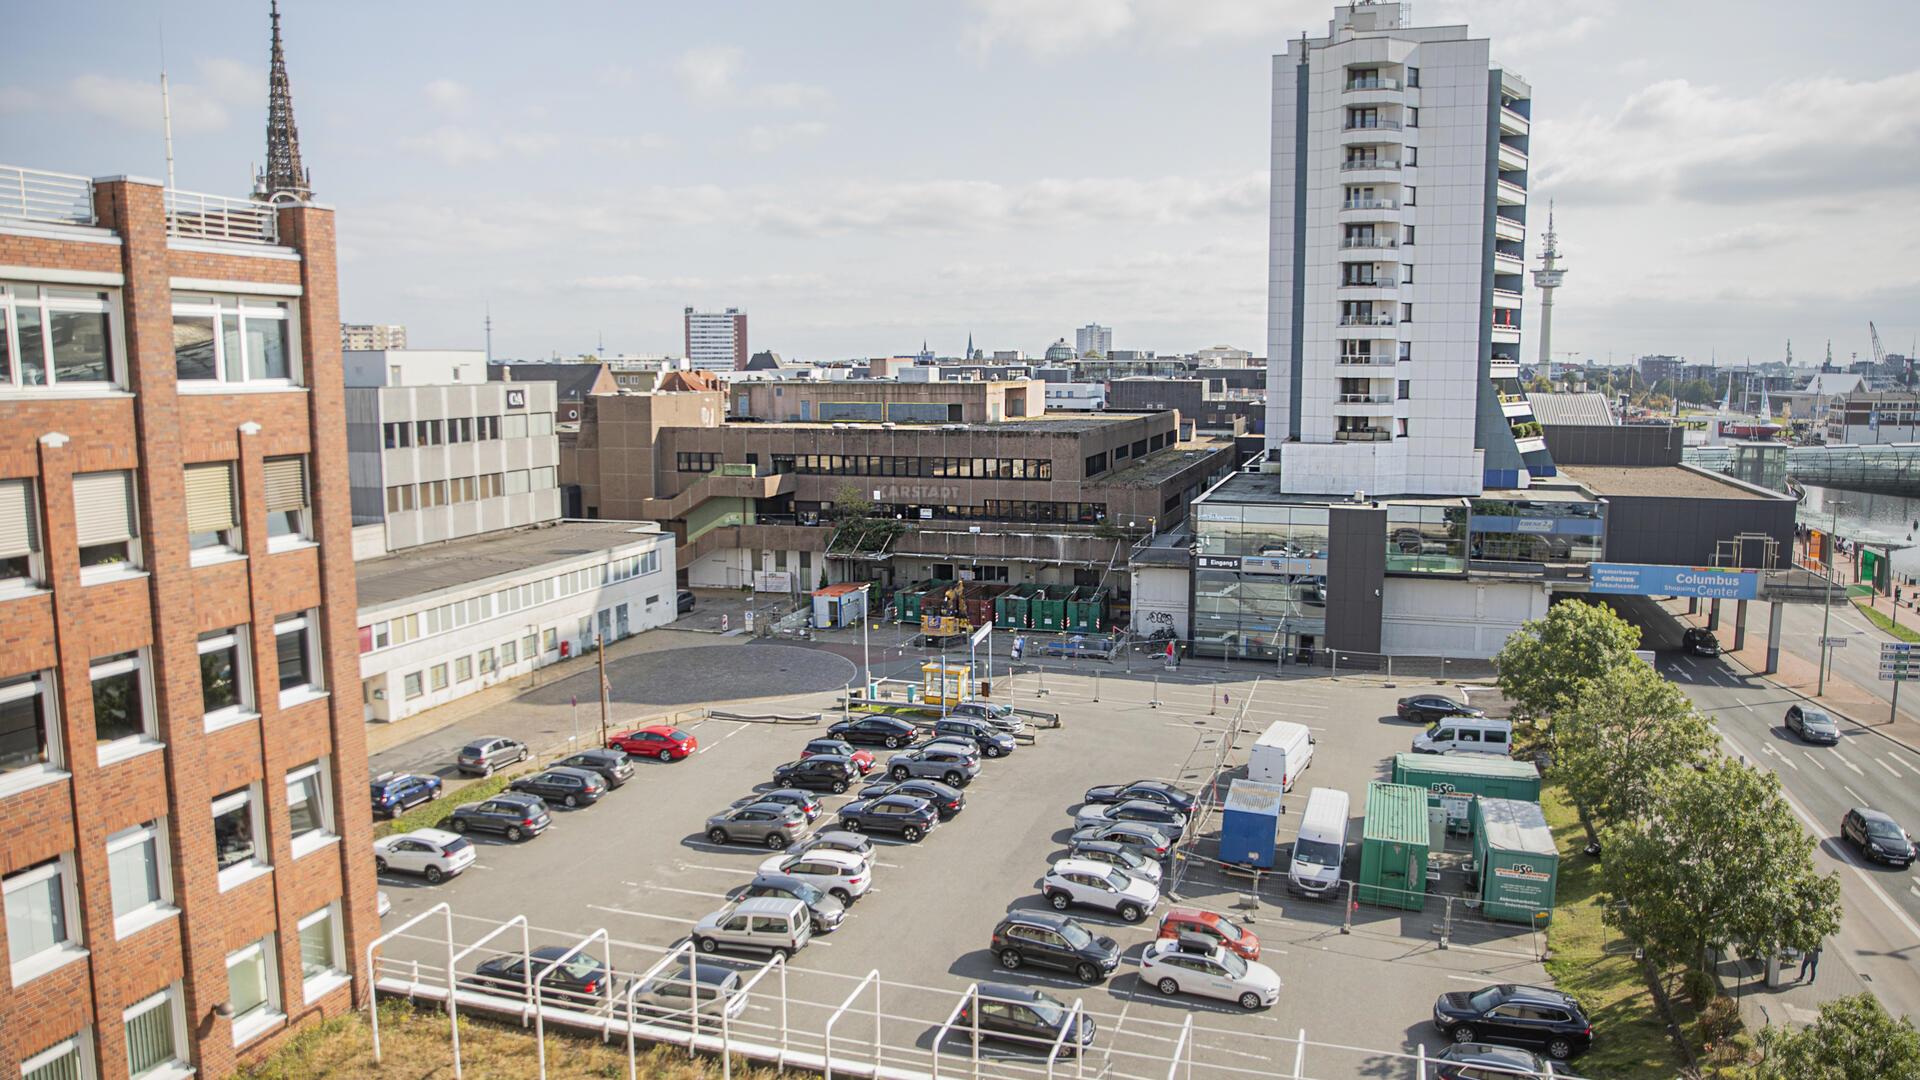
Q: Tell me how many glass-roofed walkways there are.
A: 1